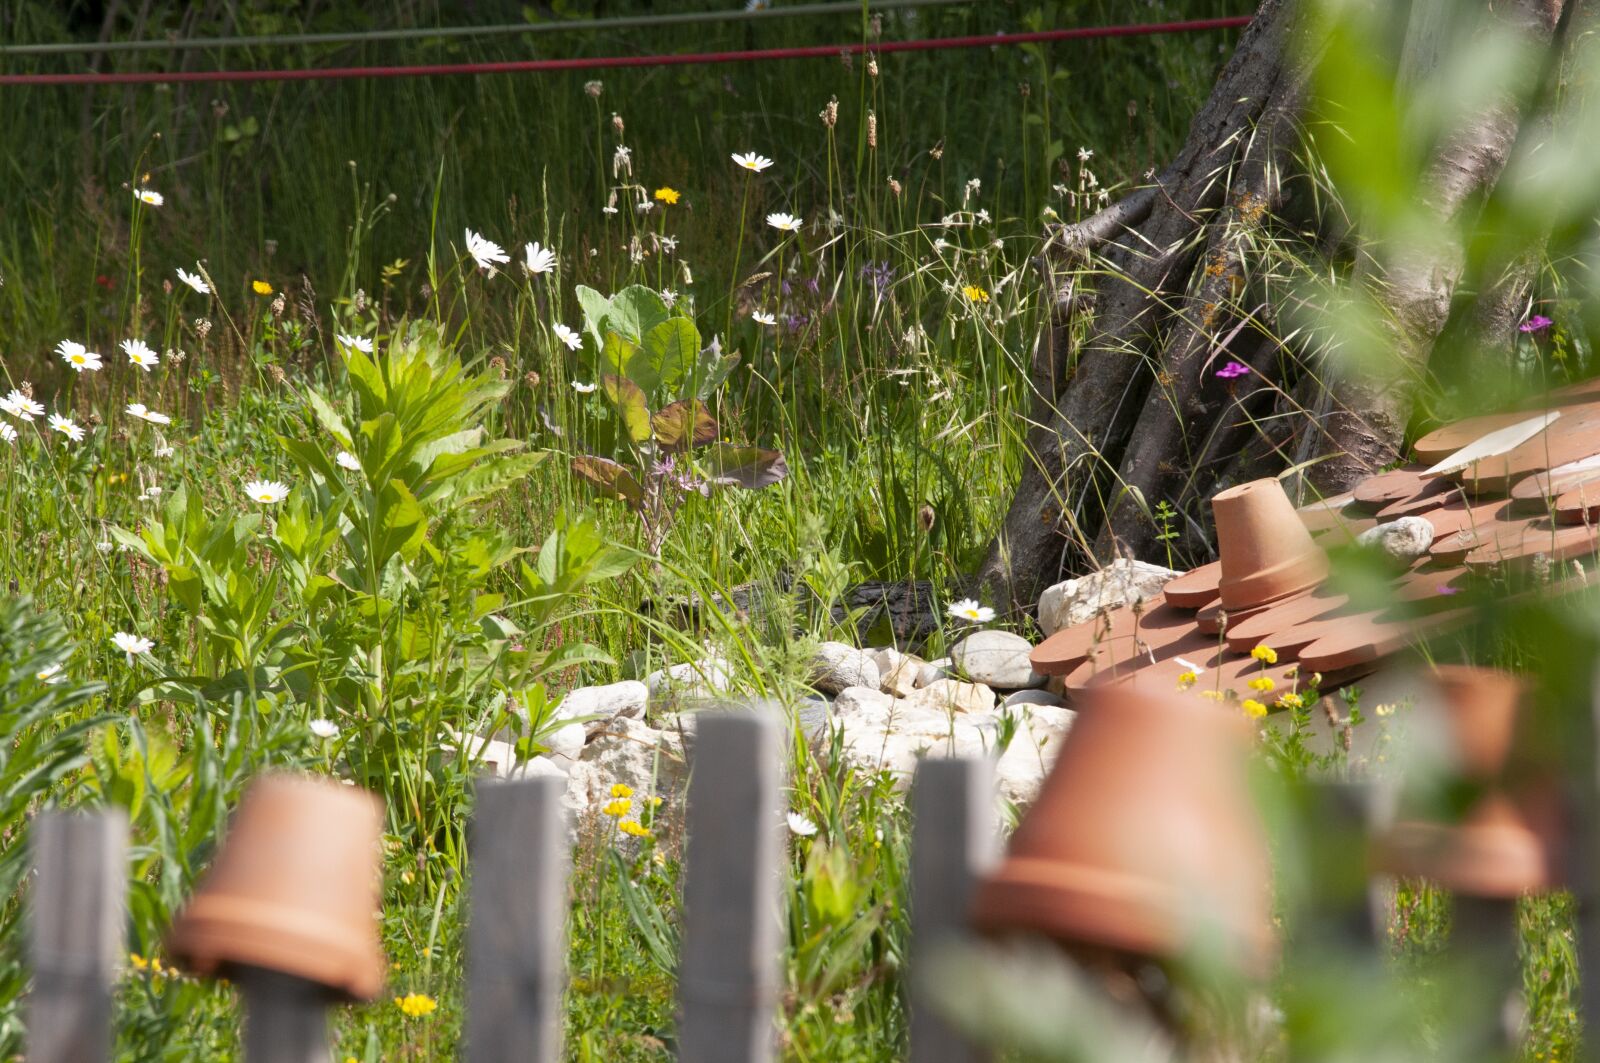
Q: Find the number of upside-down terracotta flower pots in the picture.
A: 4